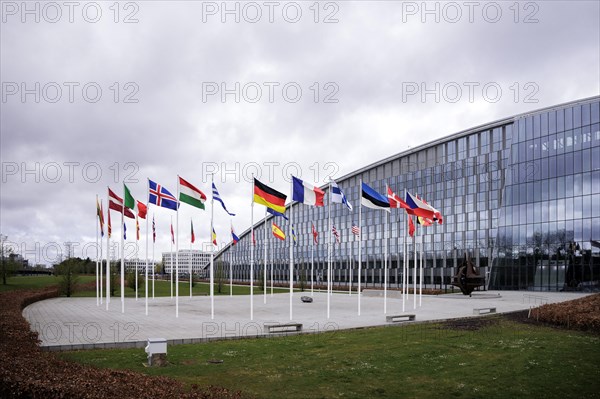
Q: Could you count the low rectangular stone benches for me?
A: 3